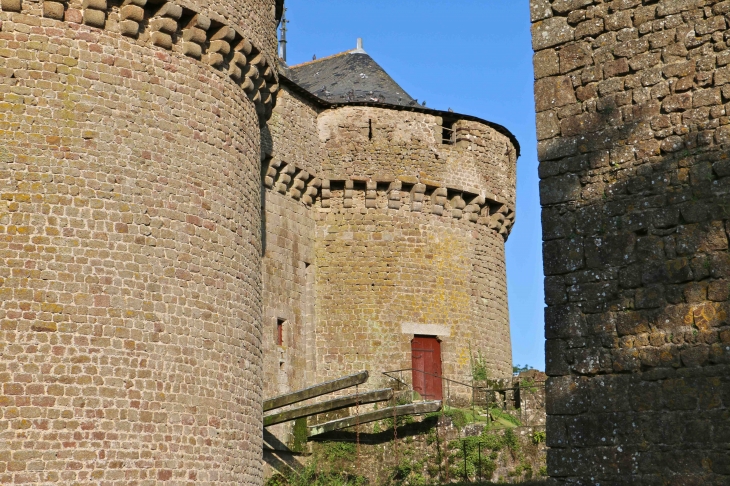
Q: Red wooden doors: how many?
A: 1